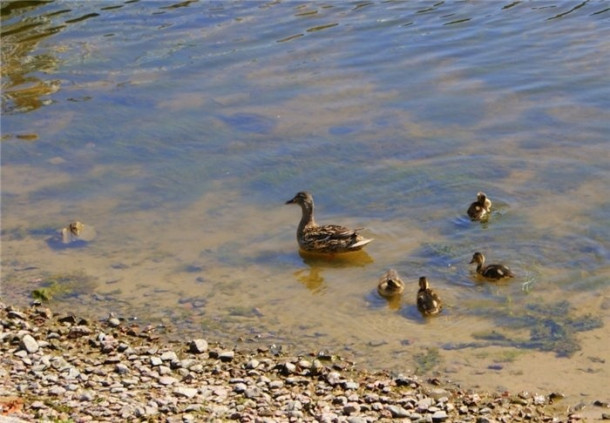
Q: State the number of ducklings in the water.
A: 4